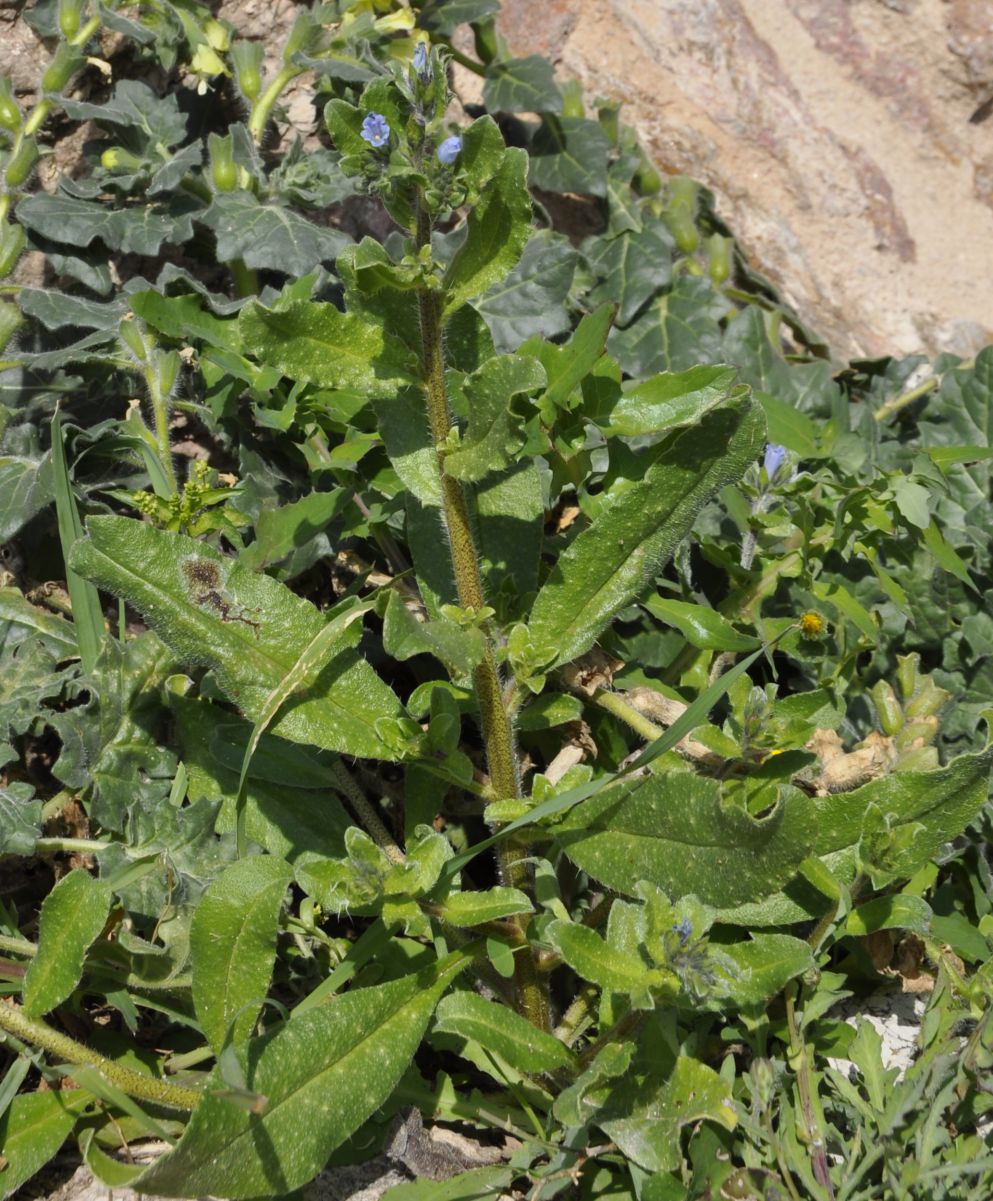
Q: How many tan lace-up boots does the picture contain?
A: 0